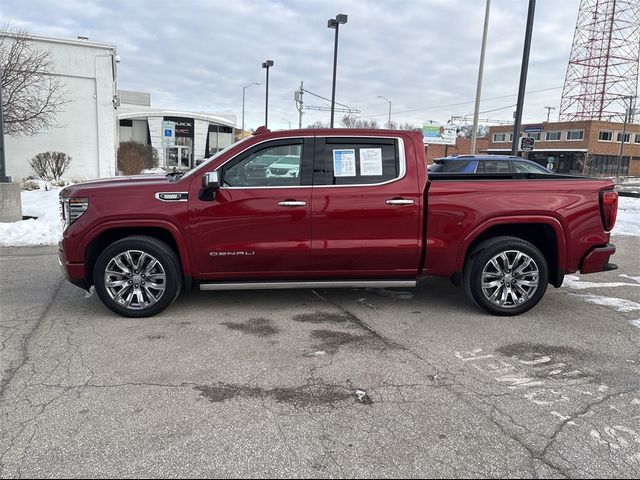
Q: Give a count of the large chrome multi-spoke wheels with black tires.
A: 2